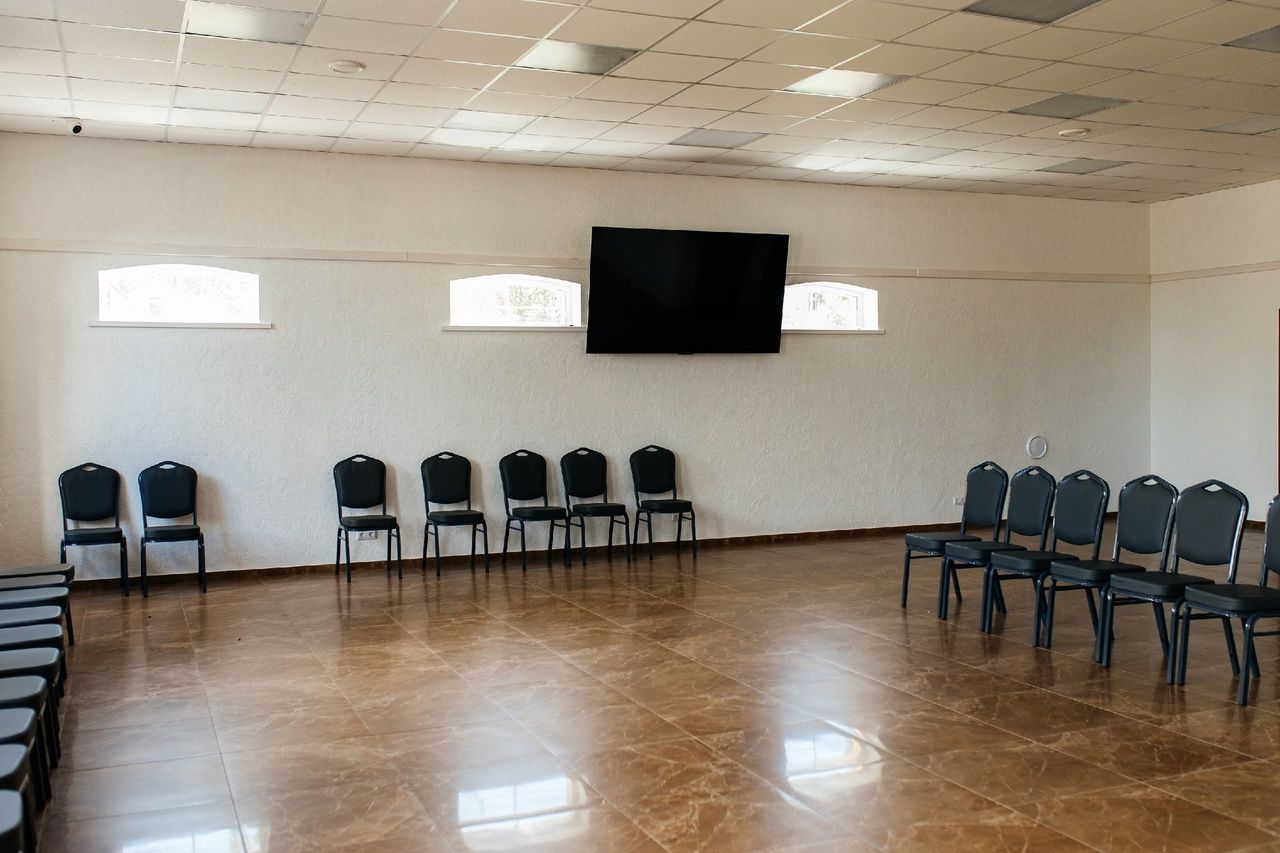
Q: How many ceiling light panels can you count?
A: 12